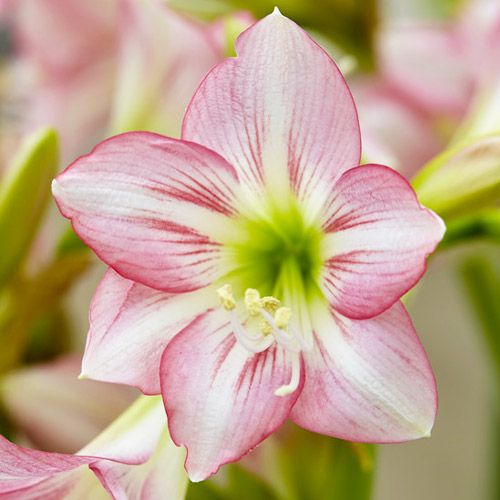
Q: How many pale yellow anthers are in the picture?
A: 5